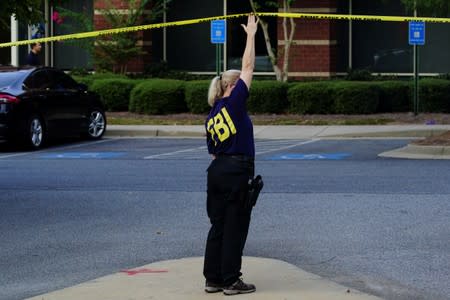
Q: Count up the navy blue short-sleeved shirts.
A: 1